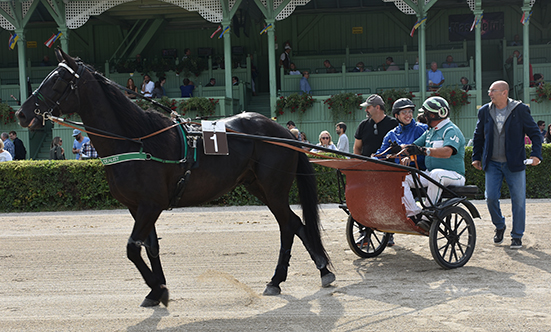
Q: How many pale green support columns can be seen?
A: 7